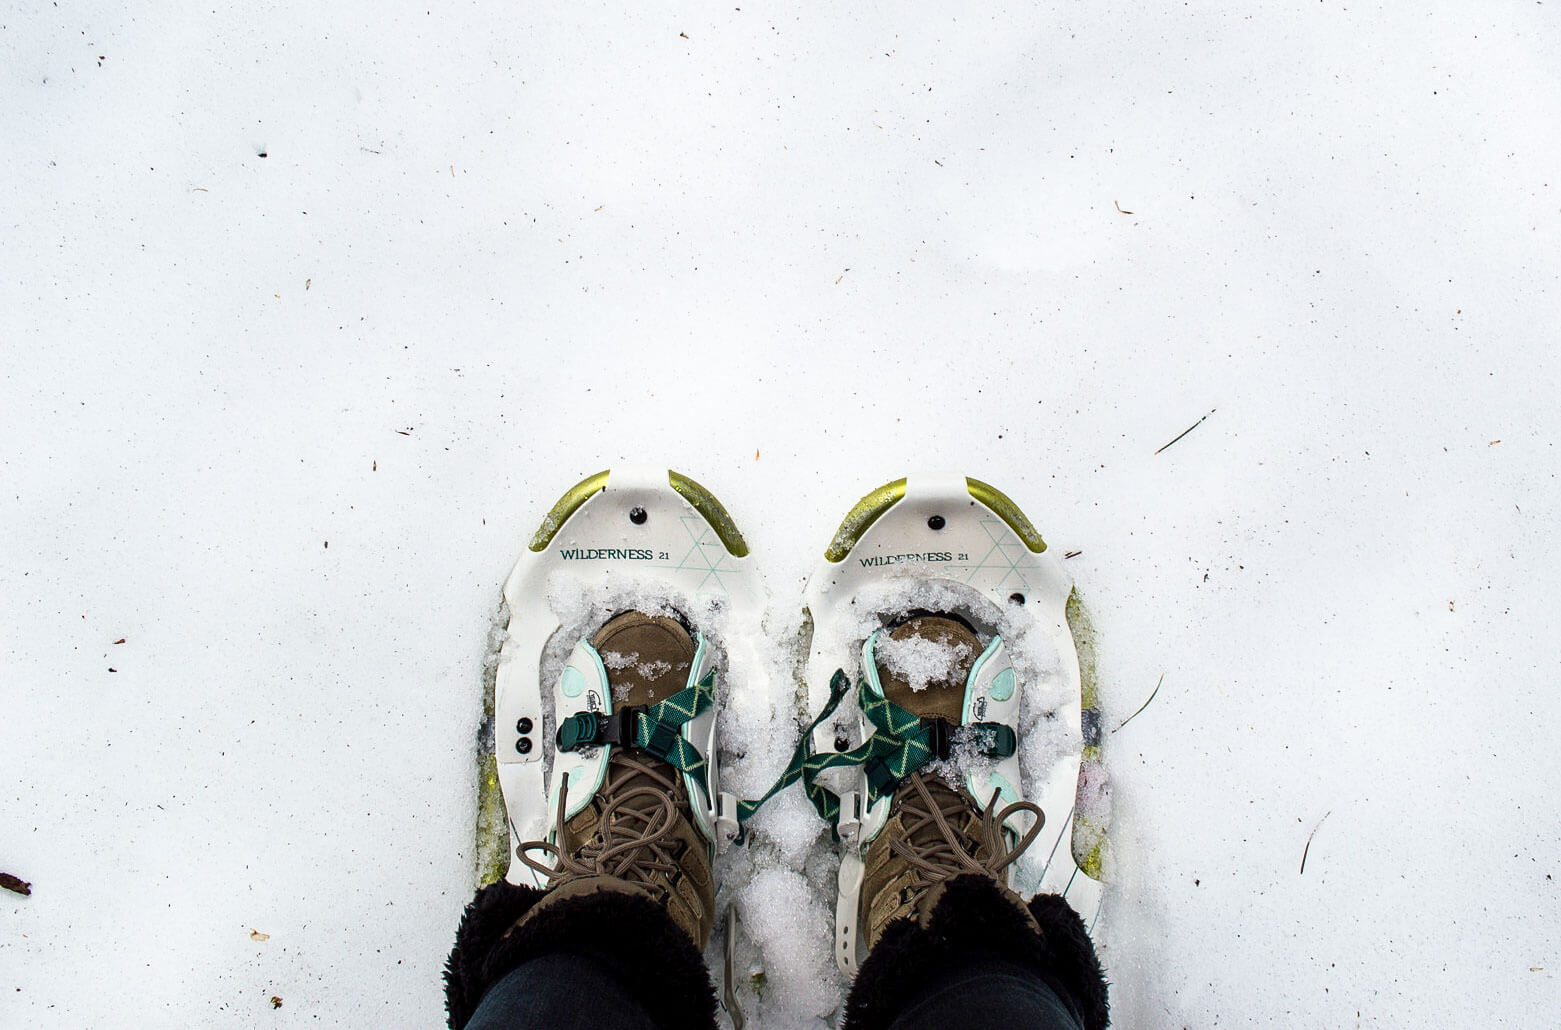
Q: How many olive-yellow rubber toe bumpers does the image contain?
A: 4